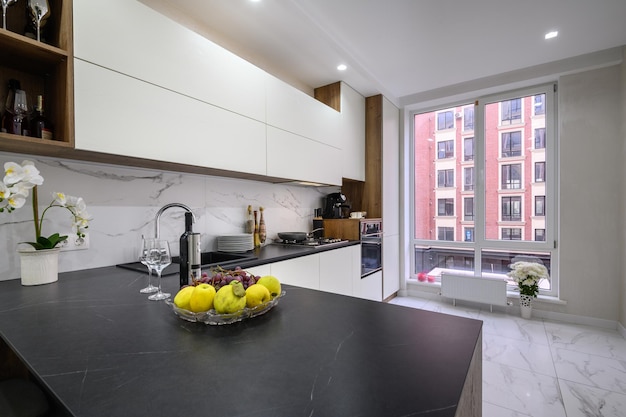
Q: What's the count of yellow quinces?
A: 5